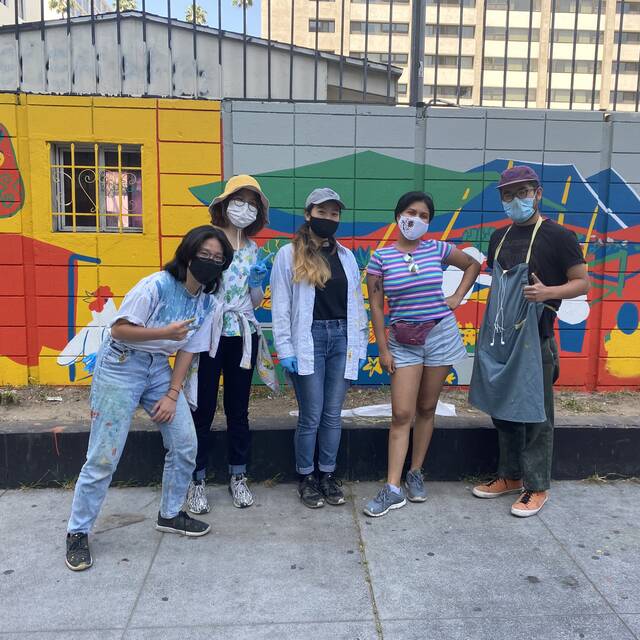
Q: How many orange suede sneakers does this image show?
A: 2